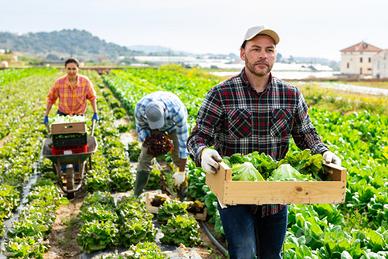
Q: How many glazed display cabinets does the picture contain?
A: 0